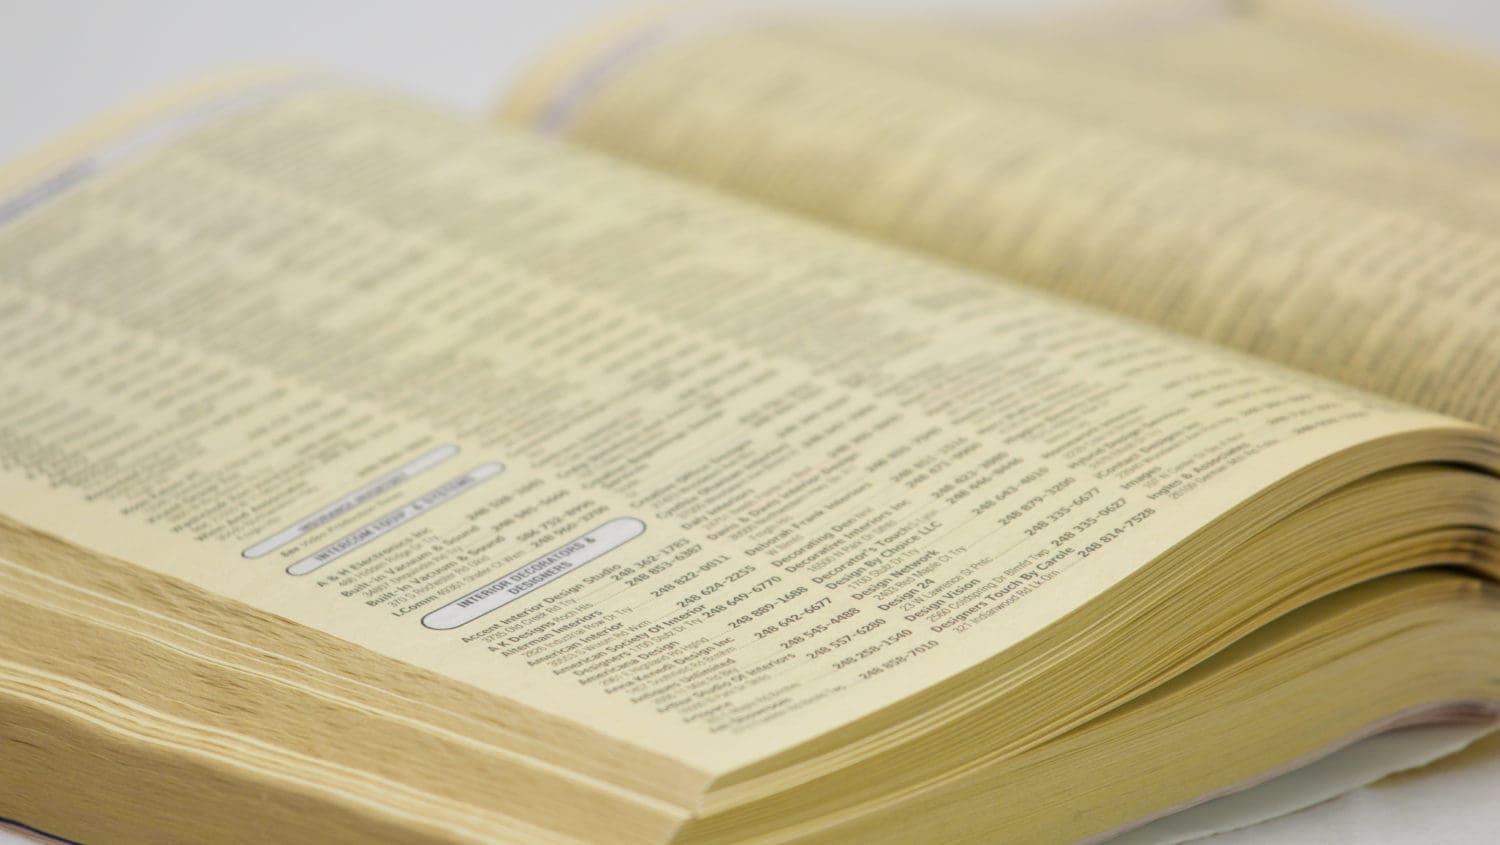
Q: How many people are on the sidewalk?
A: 0